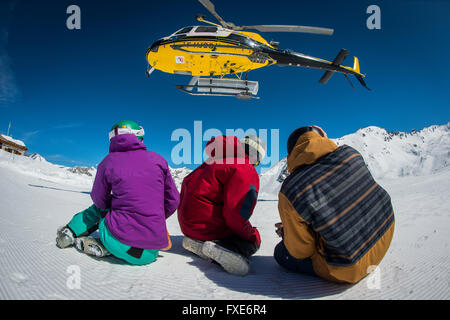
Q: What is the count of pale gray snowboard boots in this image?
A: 4